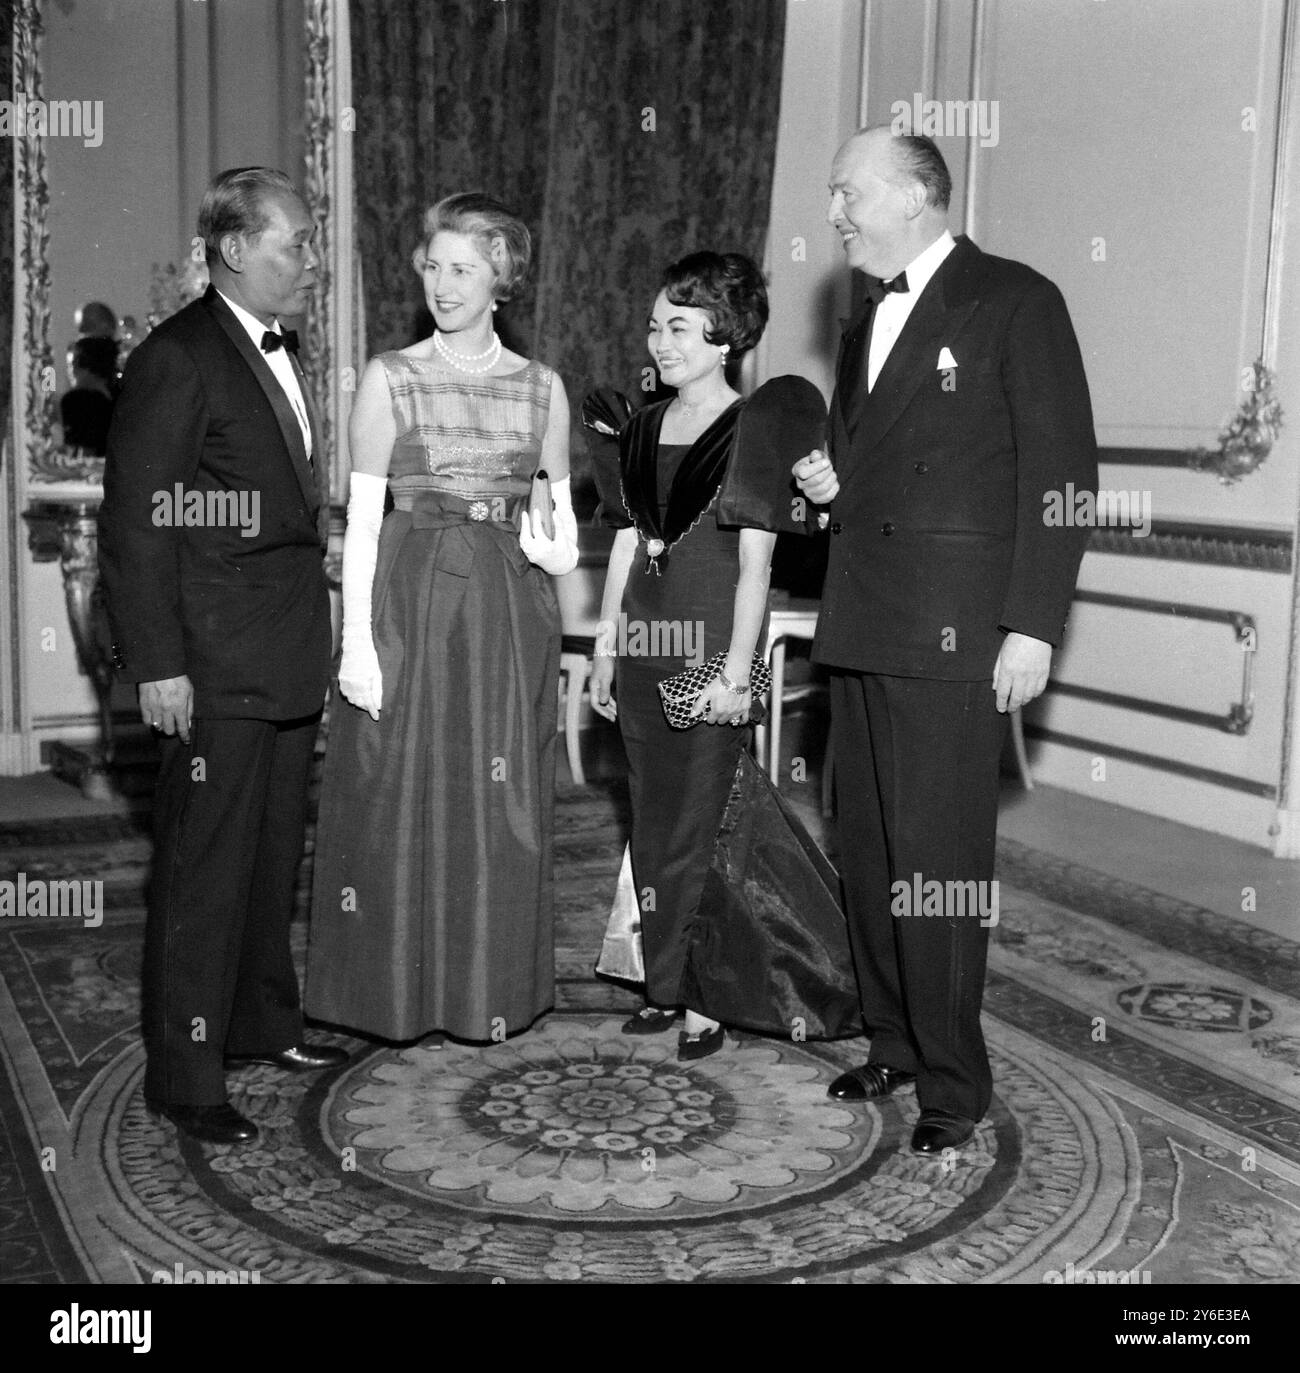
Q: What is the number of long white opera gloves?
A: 2